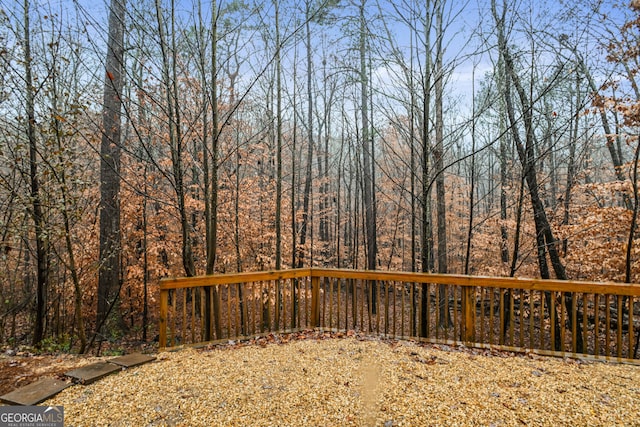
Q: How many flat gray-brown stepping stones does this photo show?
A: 3